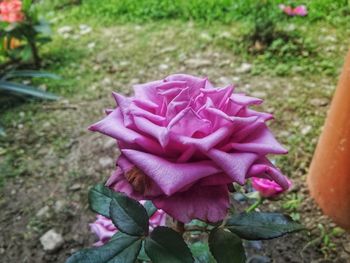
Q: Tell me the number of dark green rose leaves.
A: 6